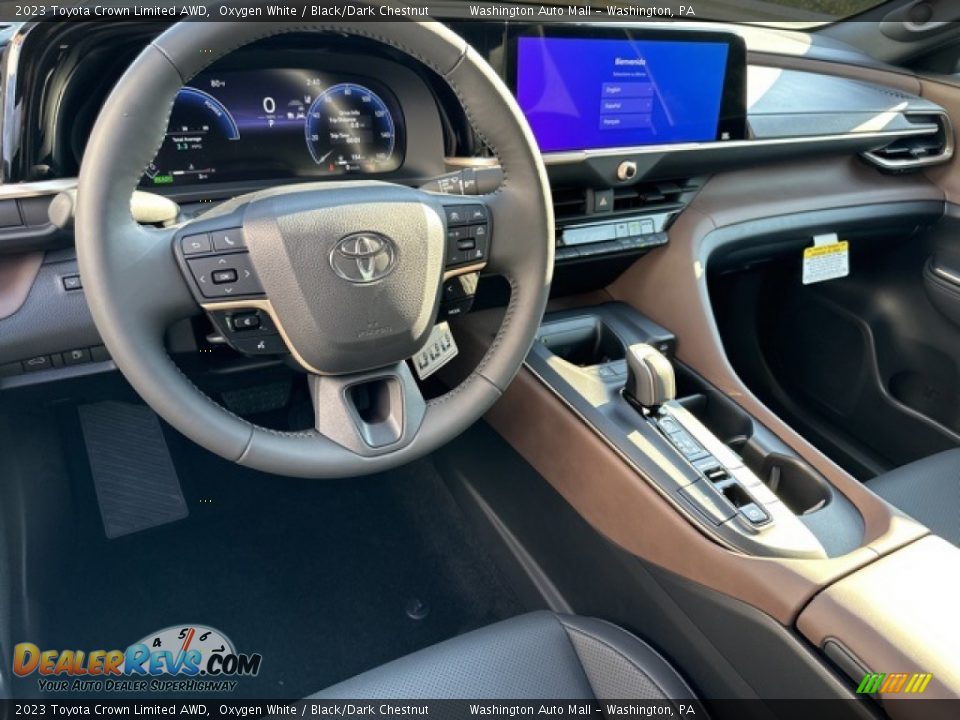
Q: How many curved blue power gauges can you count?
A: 1